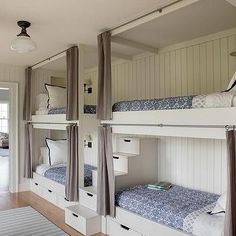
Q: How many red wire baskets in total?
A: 0